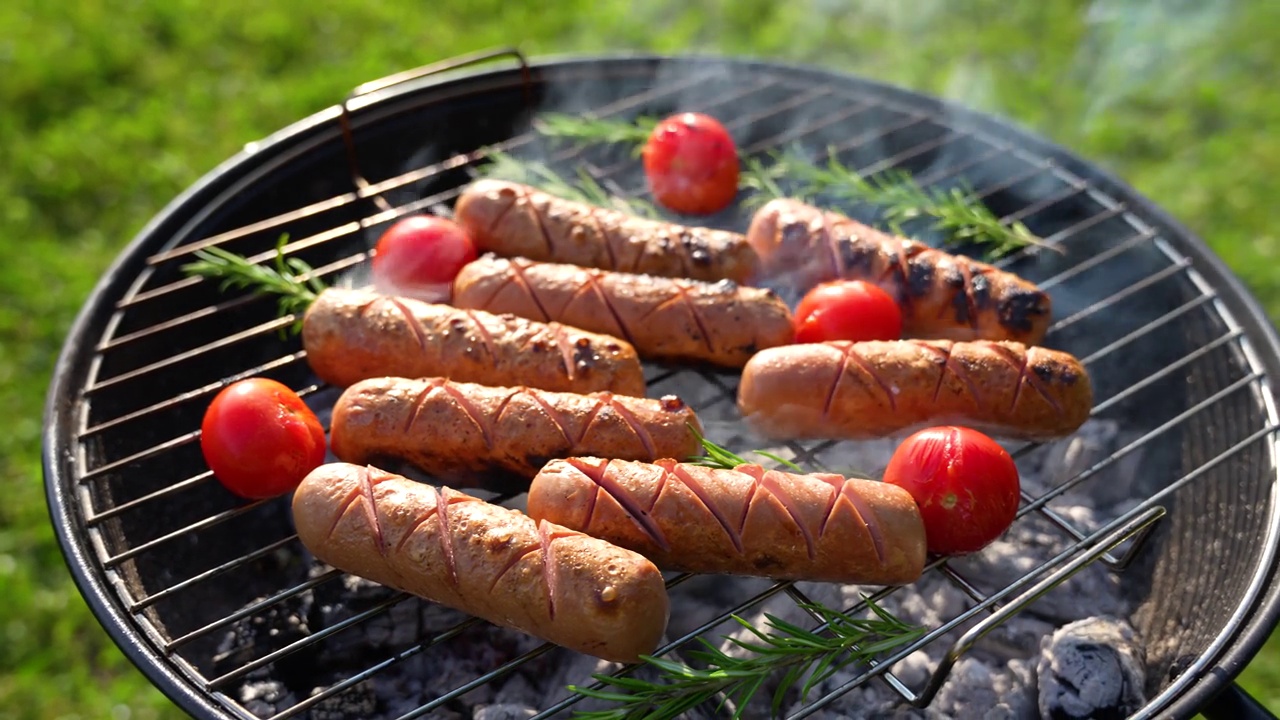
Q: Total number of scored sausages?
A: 8